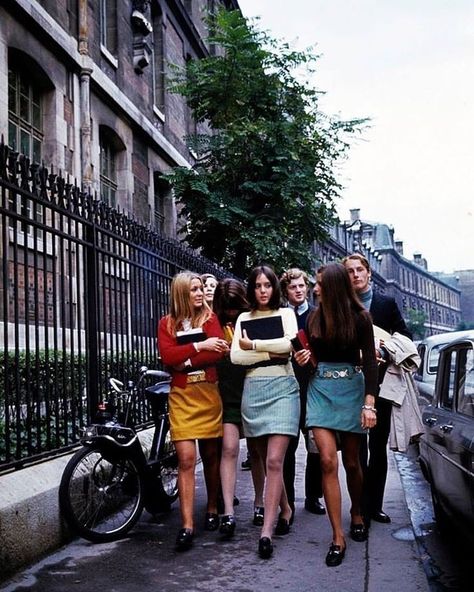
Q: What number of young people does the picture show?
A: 7